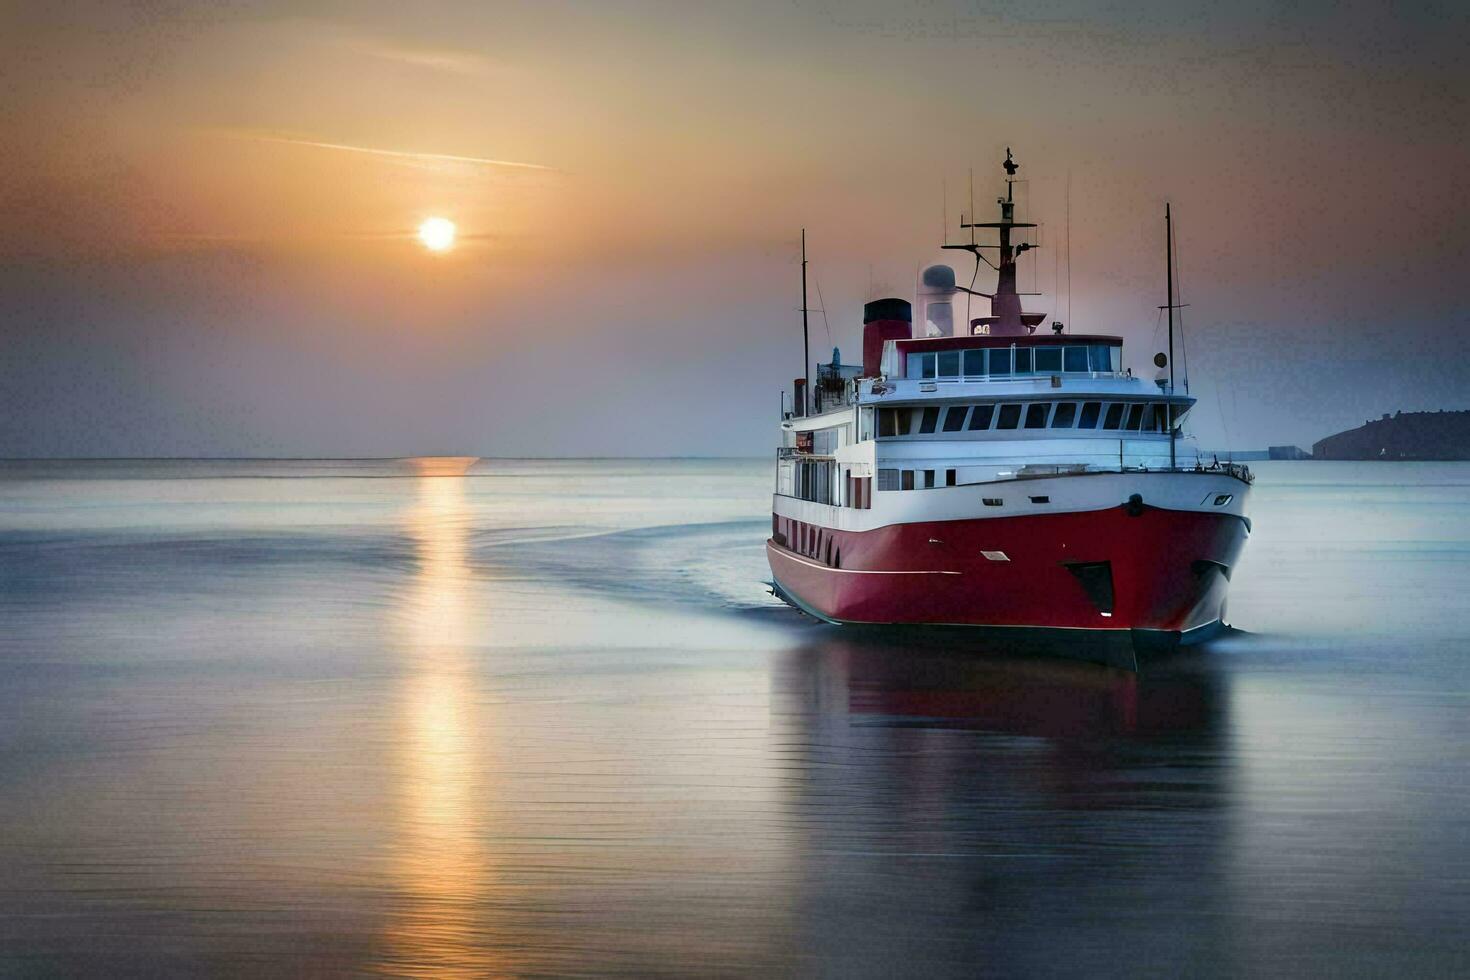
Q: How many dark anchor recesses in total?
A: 2